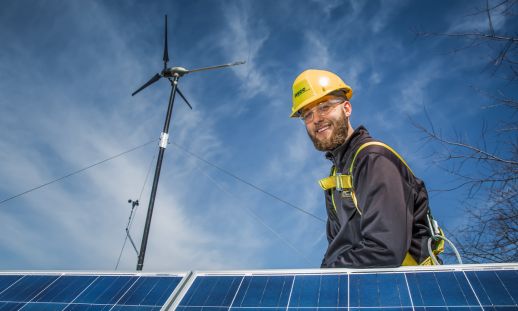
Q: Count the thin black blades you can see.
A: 3